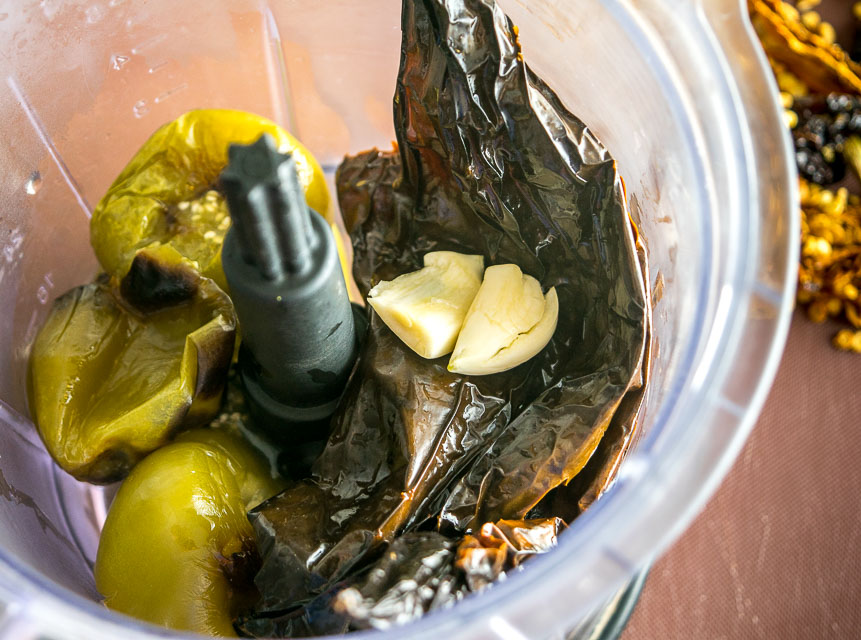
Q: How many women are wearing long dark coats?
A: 0